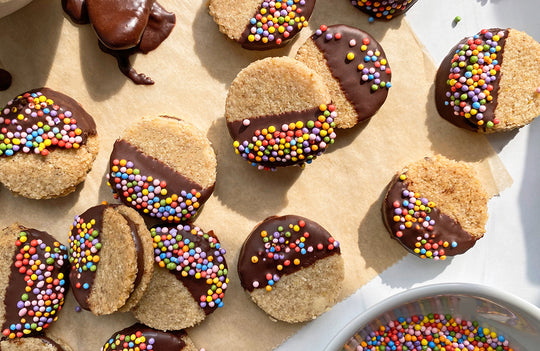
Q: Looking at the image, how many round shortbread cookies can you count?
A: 14